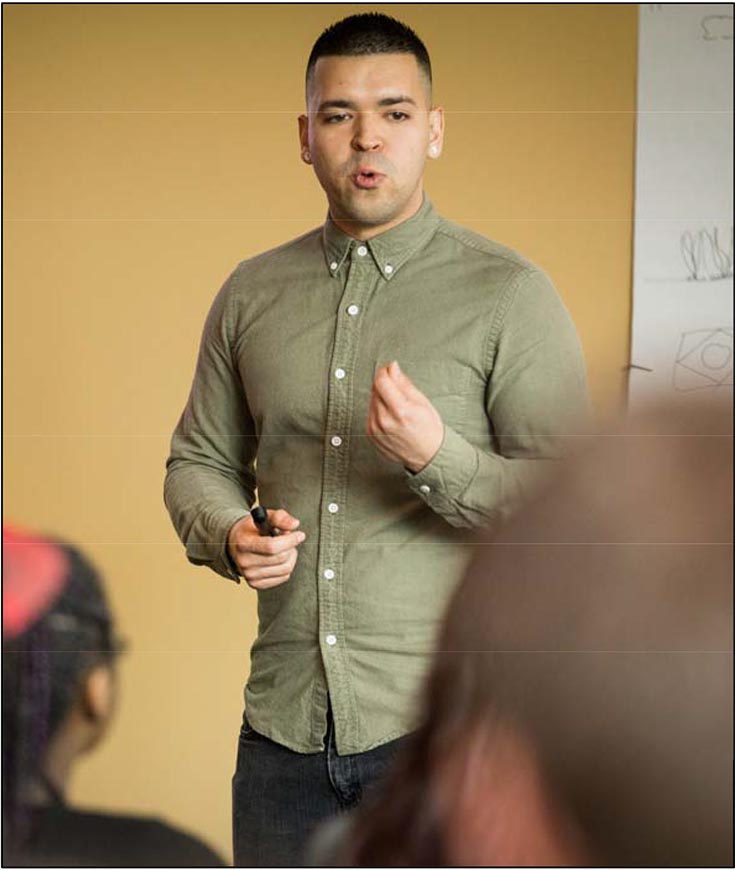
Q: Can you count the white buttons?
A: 10